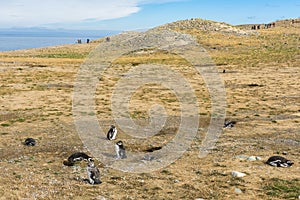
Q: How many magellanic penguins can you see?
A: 7